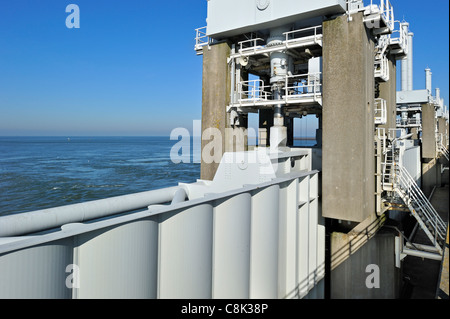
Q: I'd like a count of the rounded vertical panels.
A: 5